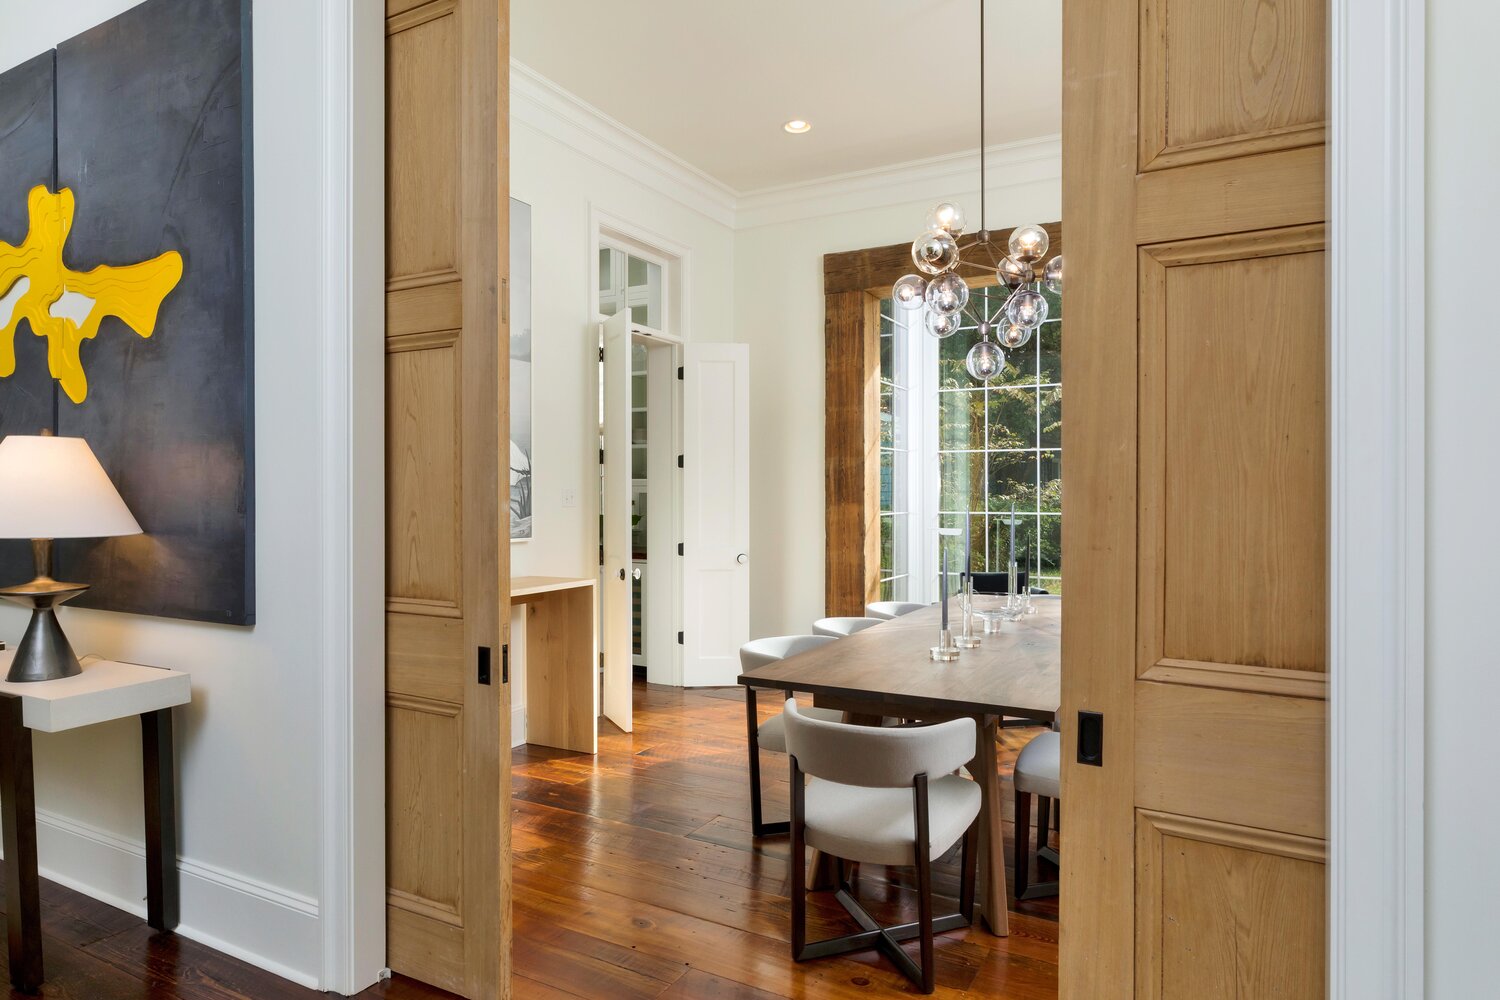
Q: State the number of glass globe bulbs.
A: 11